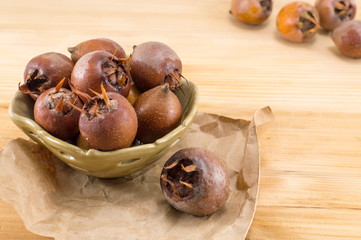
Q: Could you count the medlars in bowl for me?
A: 7